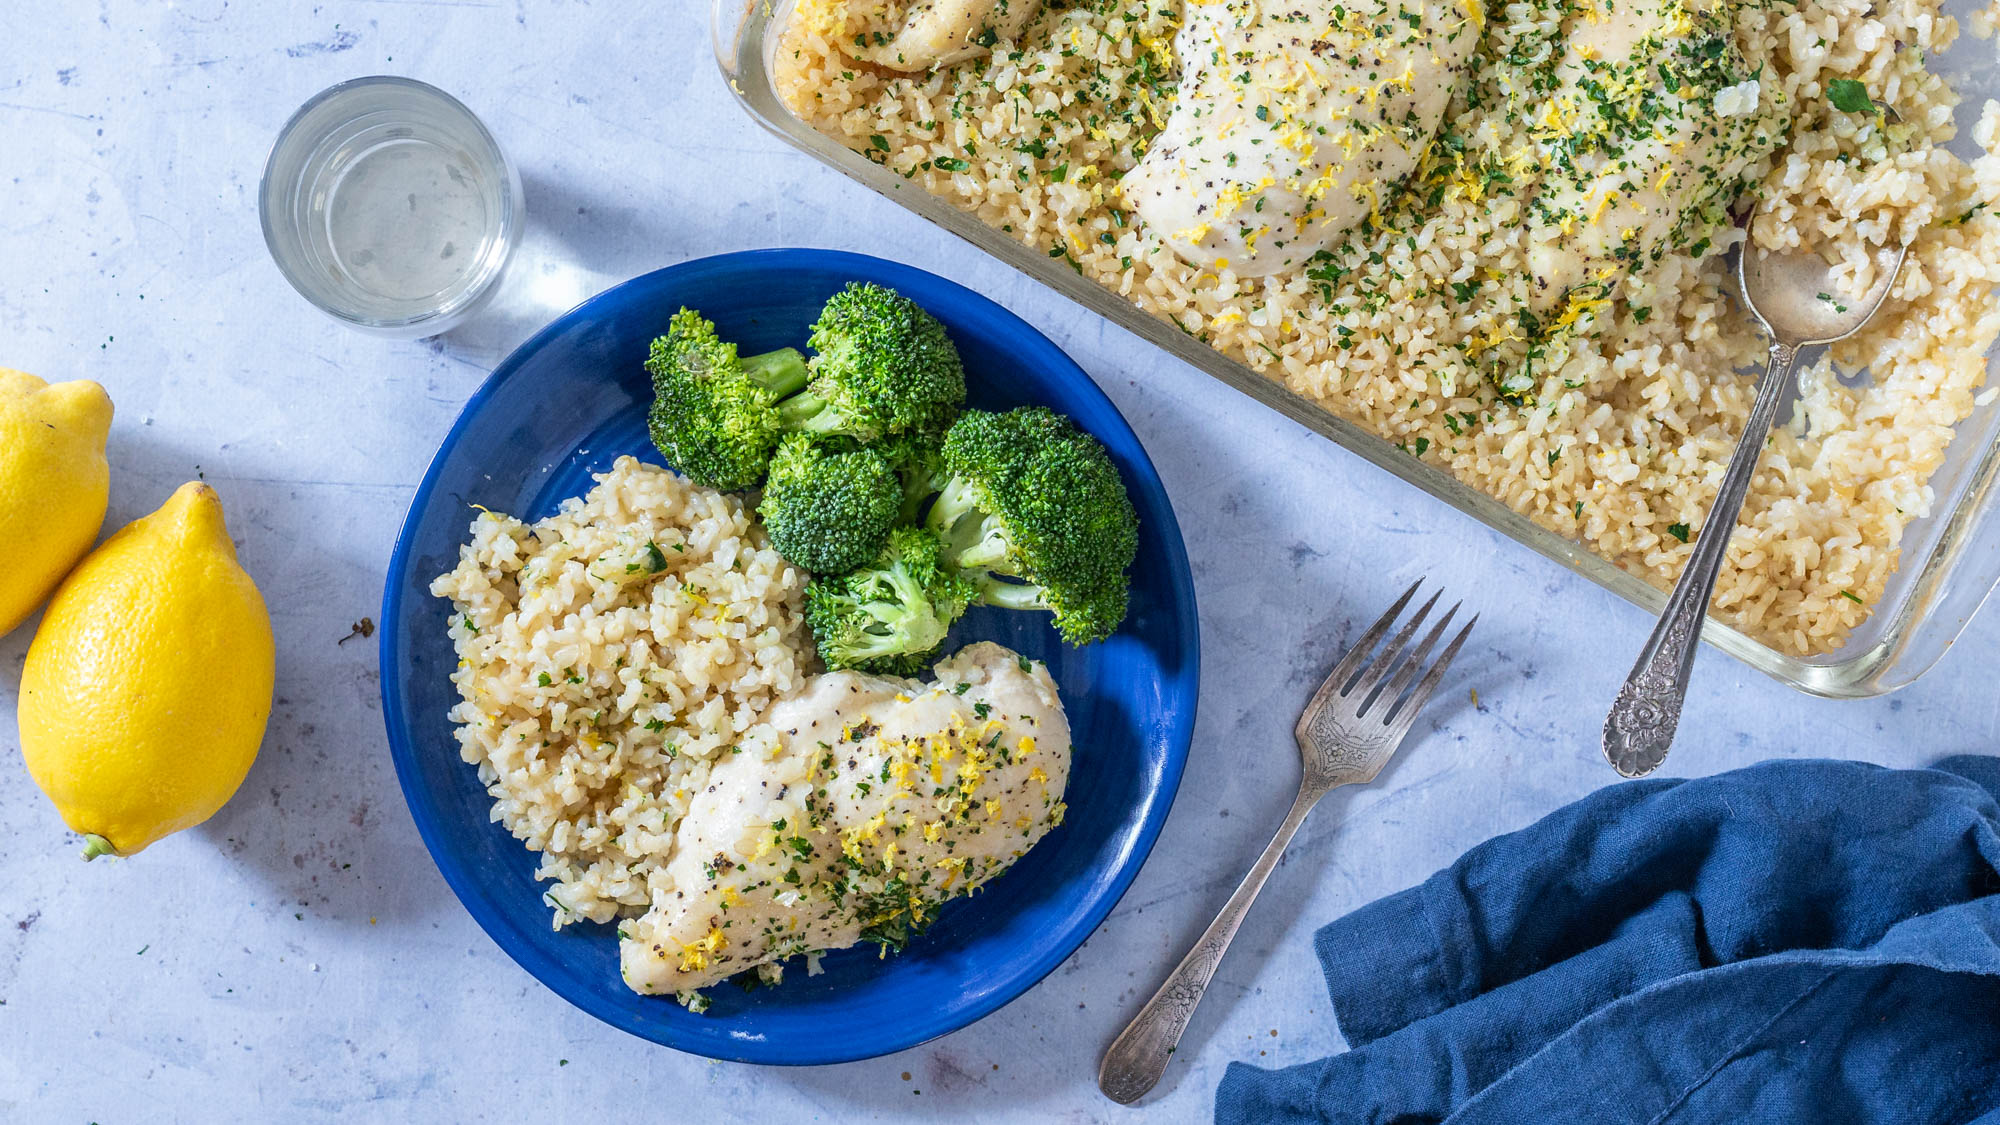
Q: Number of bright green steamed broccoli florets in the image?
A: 5